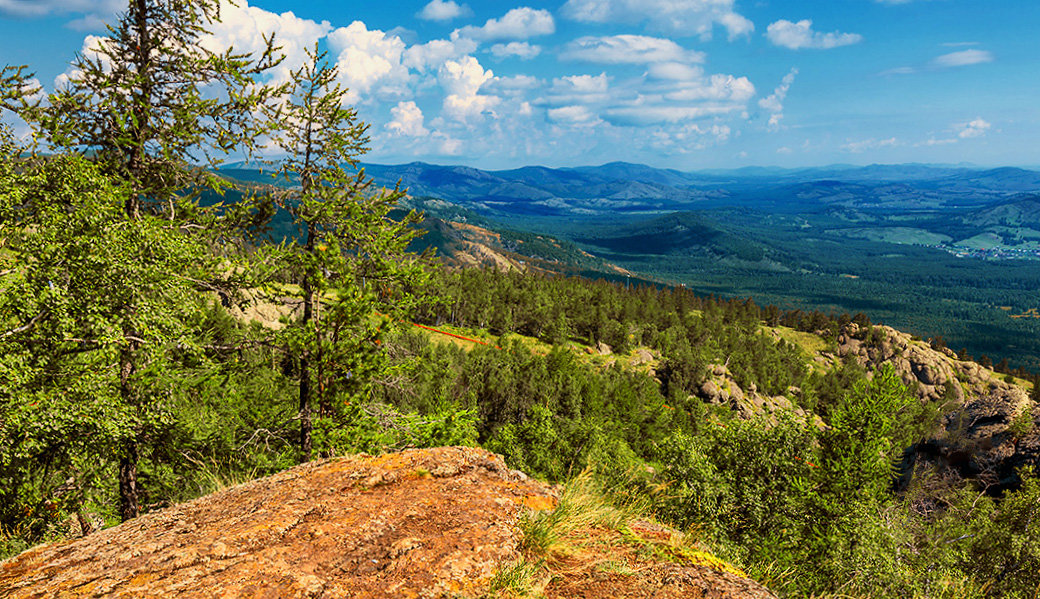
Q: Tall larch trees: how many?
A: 2